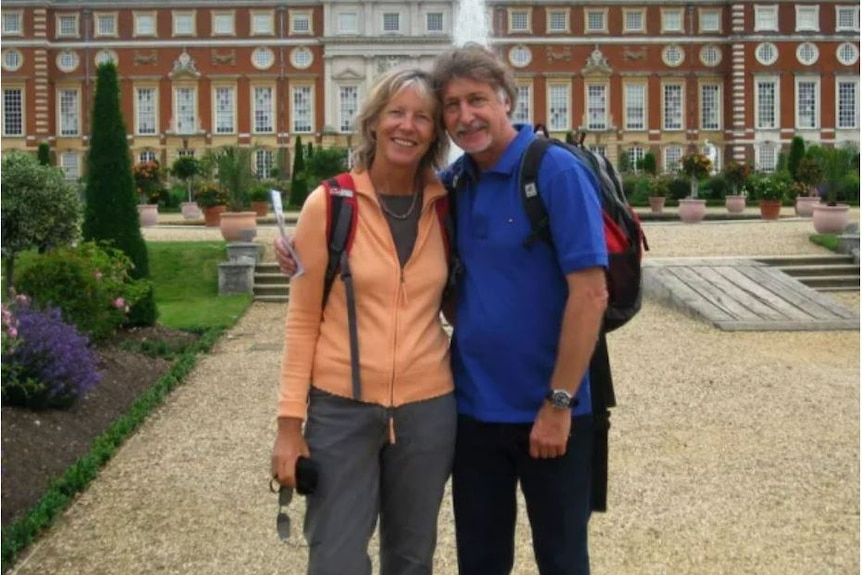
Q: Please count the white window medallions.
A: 11